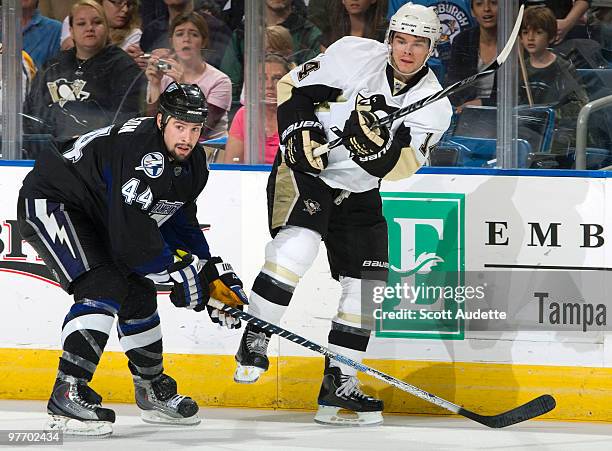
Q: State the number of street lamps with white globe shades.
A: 0